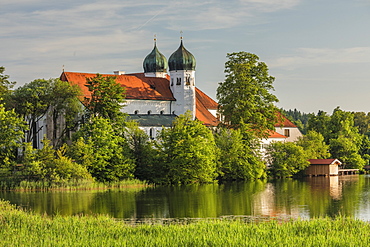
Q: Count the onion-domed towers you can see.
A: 2